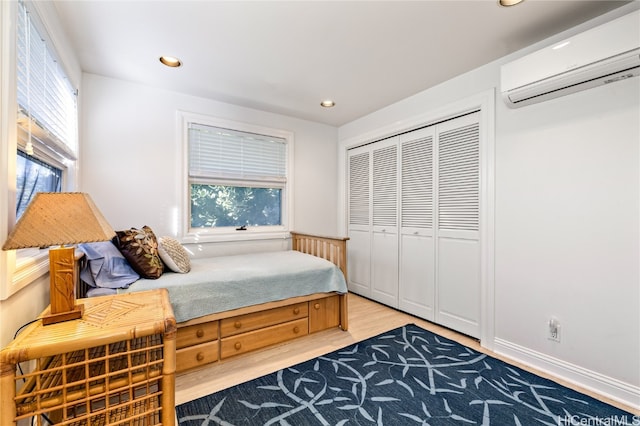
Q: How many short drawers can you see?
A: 2